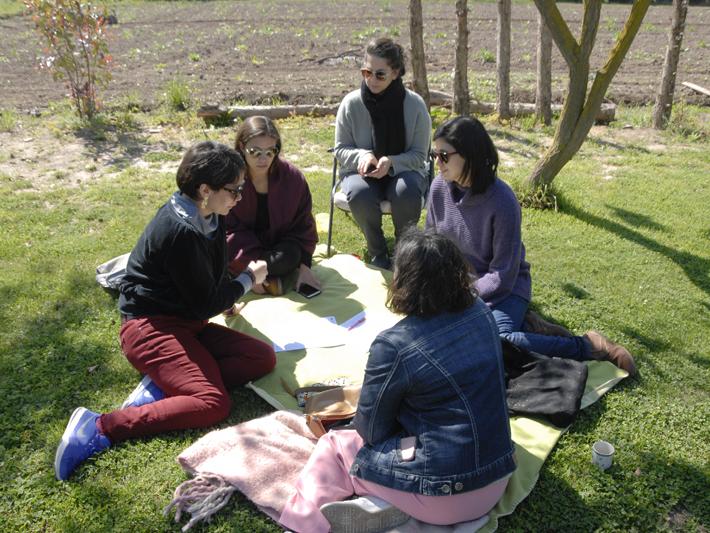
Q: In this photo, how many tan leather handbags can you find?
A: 1